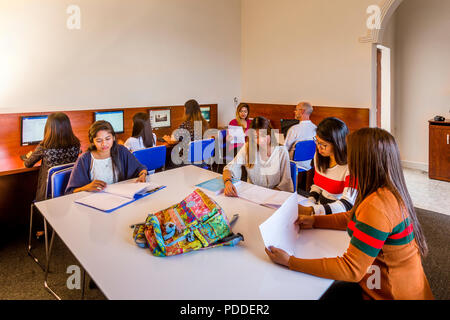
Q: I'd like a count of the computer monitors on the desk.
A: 5